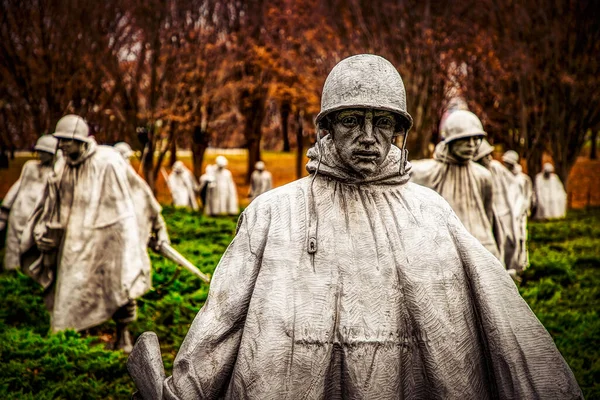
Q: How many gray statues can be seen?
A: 11